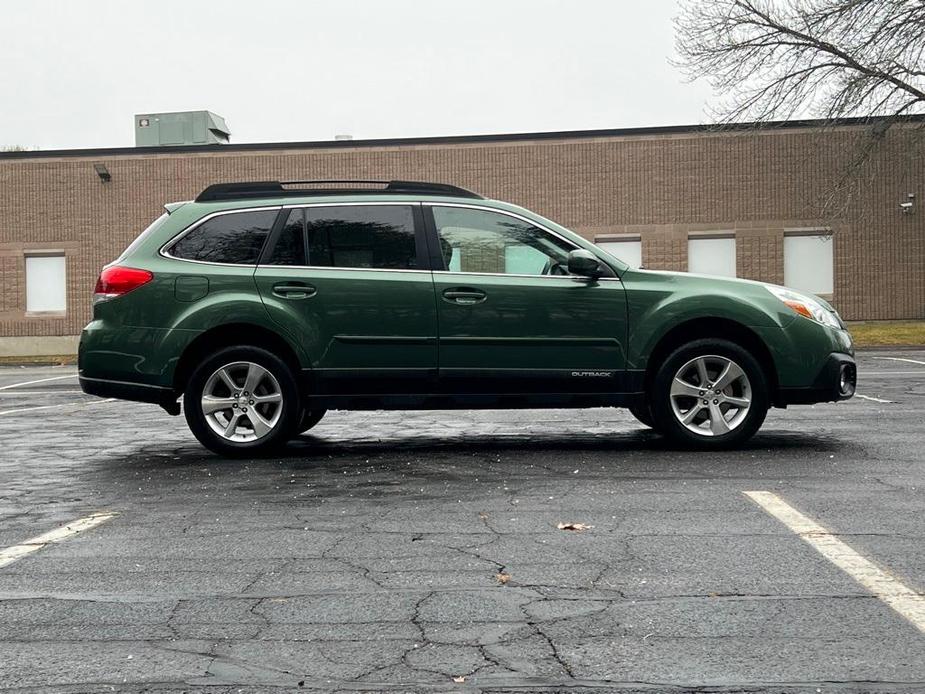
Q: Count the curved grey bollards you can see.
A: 0